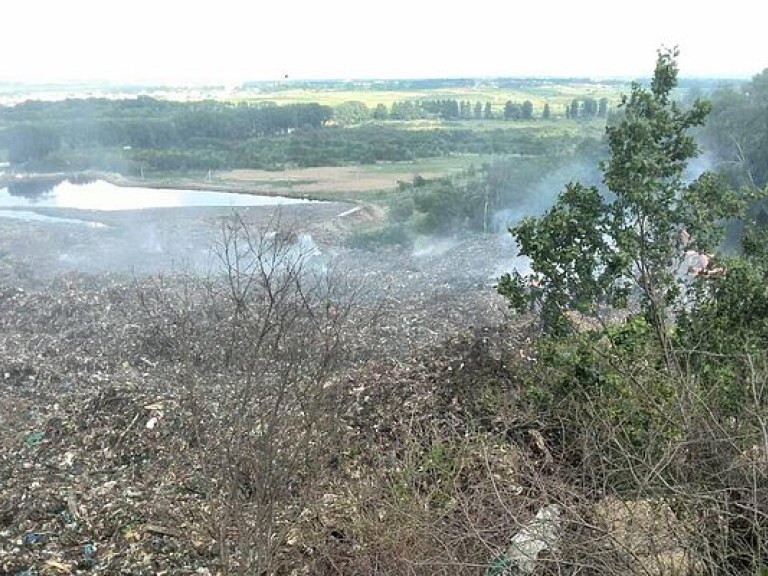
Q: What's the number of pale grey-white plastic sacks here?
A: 1